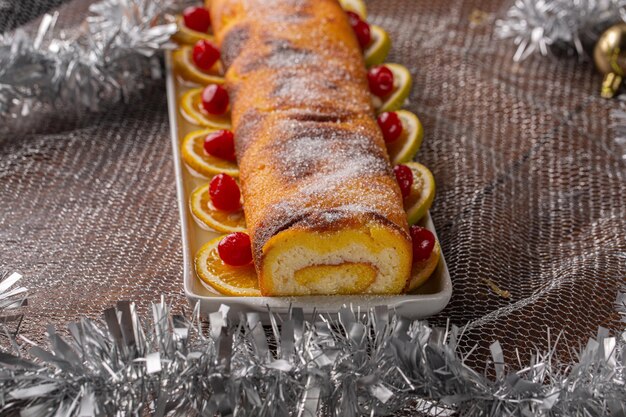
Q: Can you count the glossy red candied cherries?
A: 12